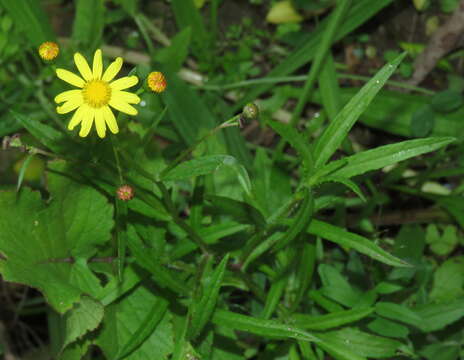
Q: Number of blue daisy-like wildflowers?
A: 0